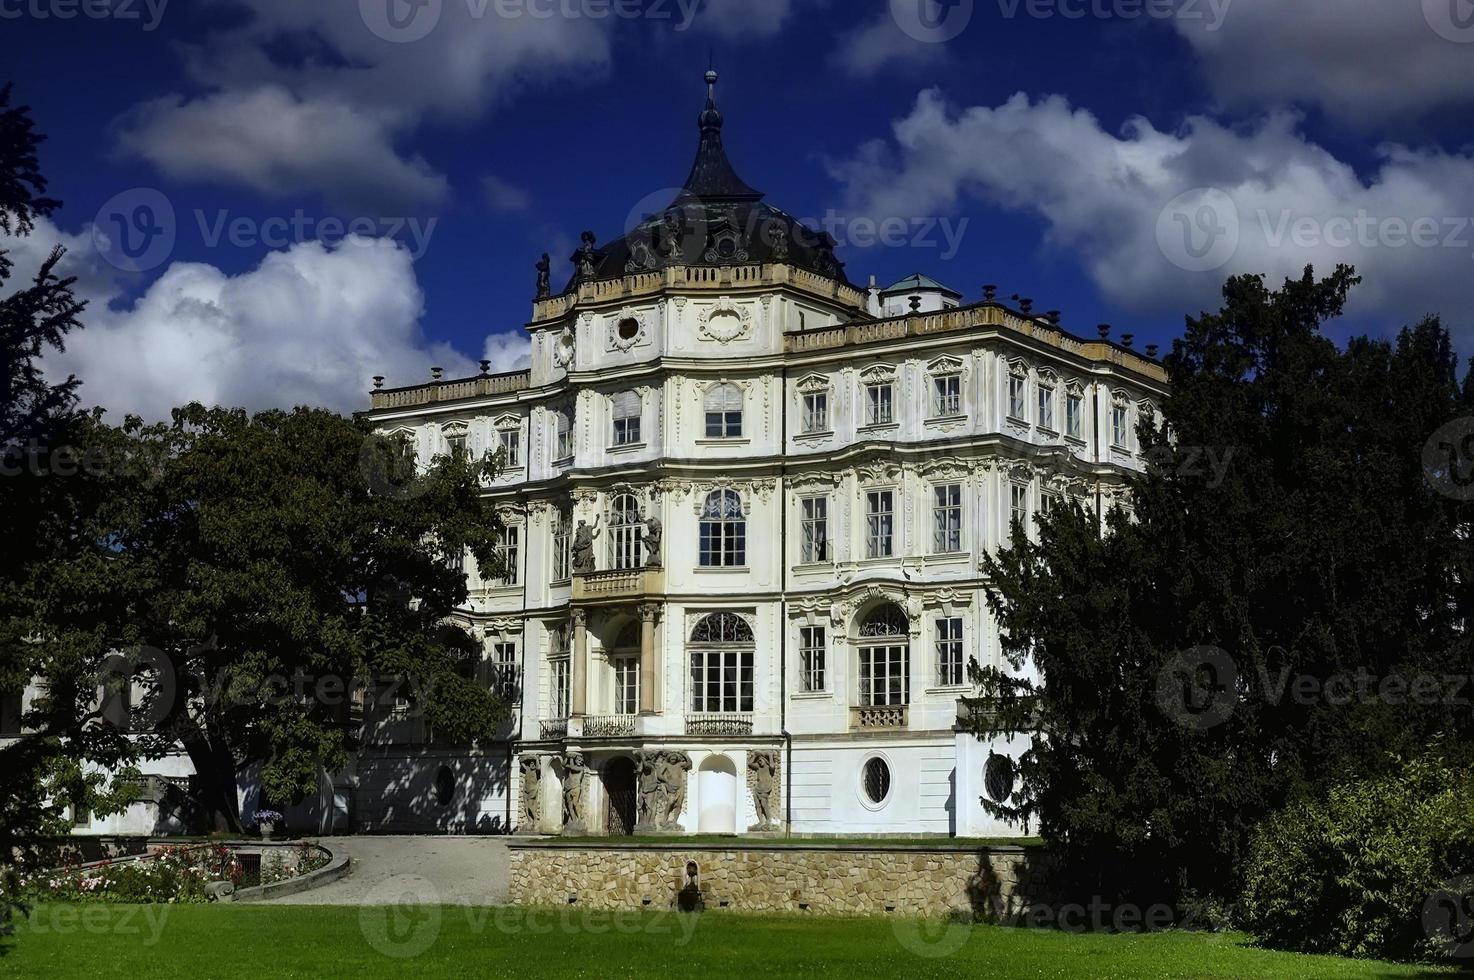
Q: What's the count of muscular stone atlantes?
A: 5